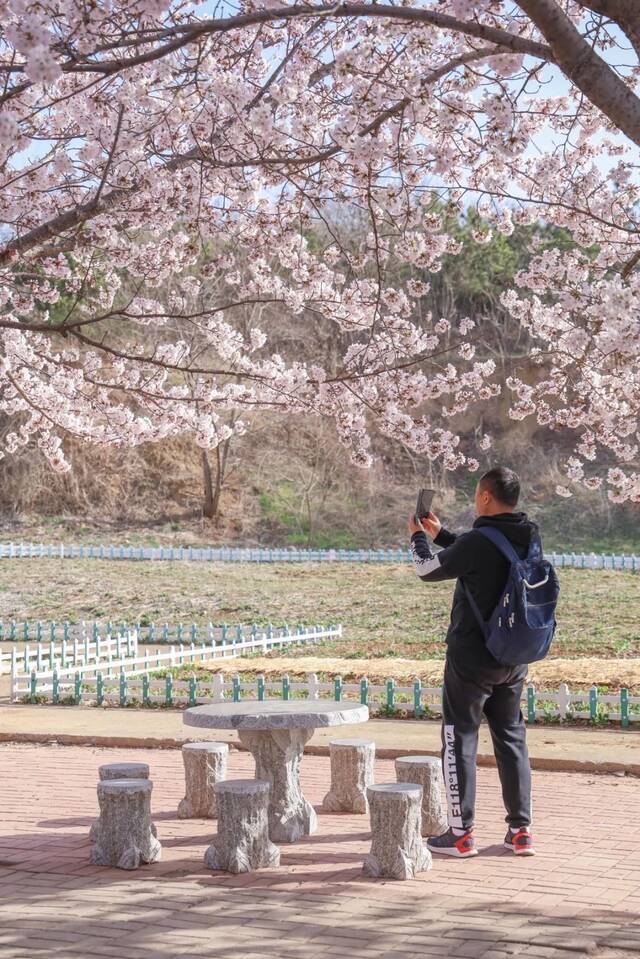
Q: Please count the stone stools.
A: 7